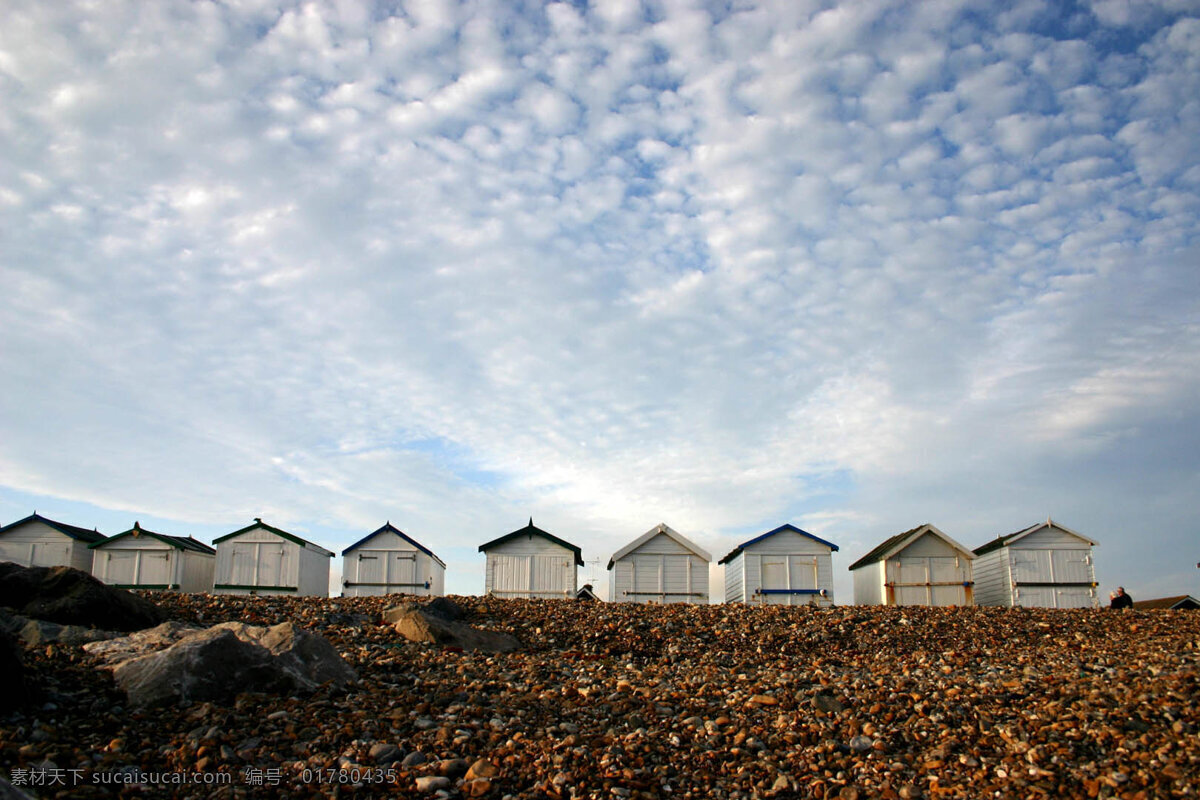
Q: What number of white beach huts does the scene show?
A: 9